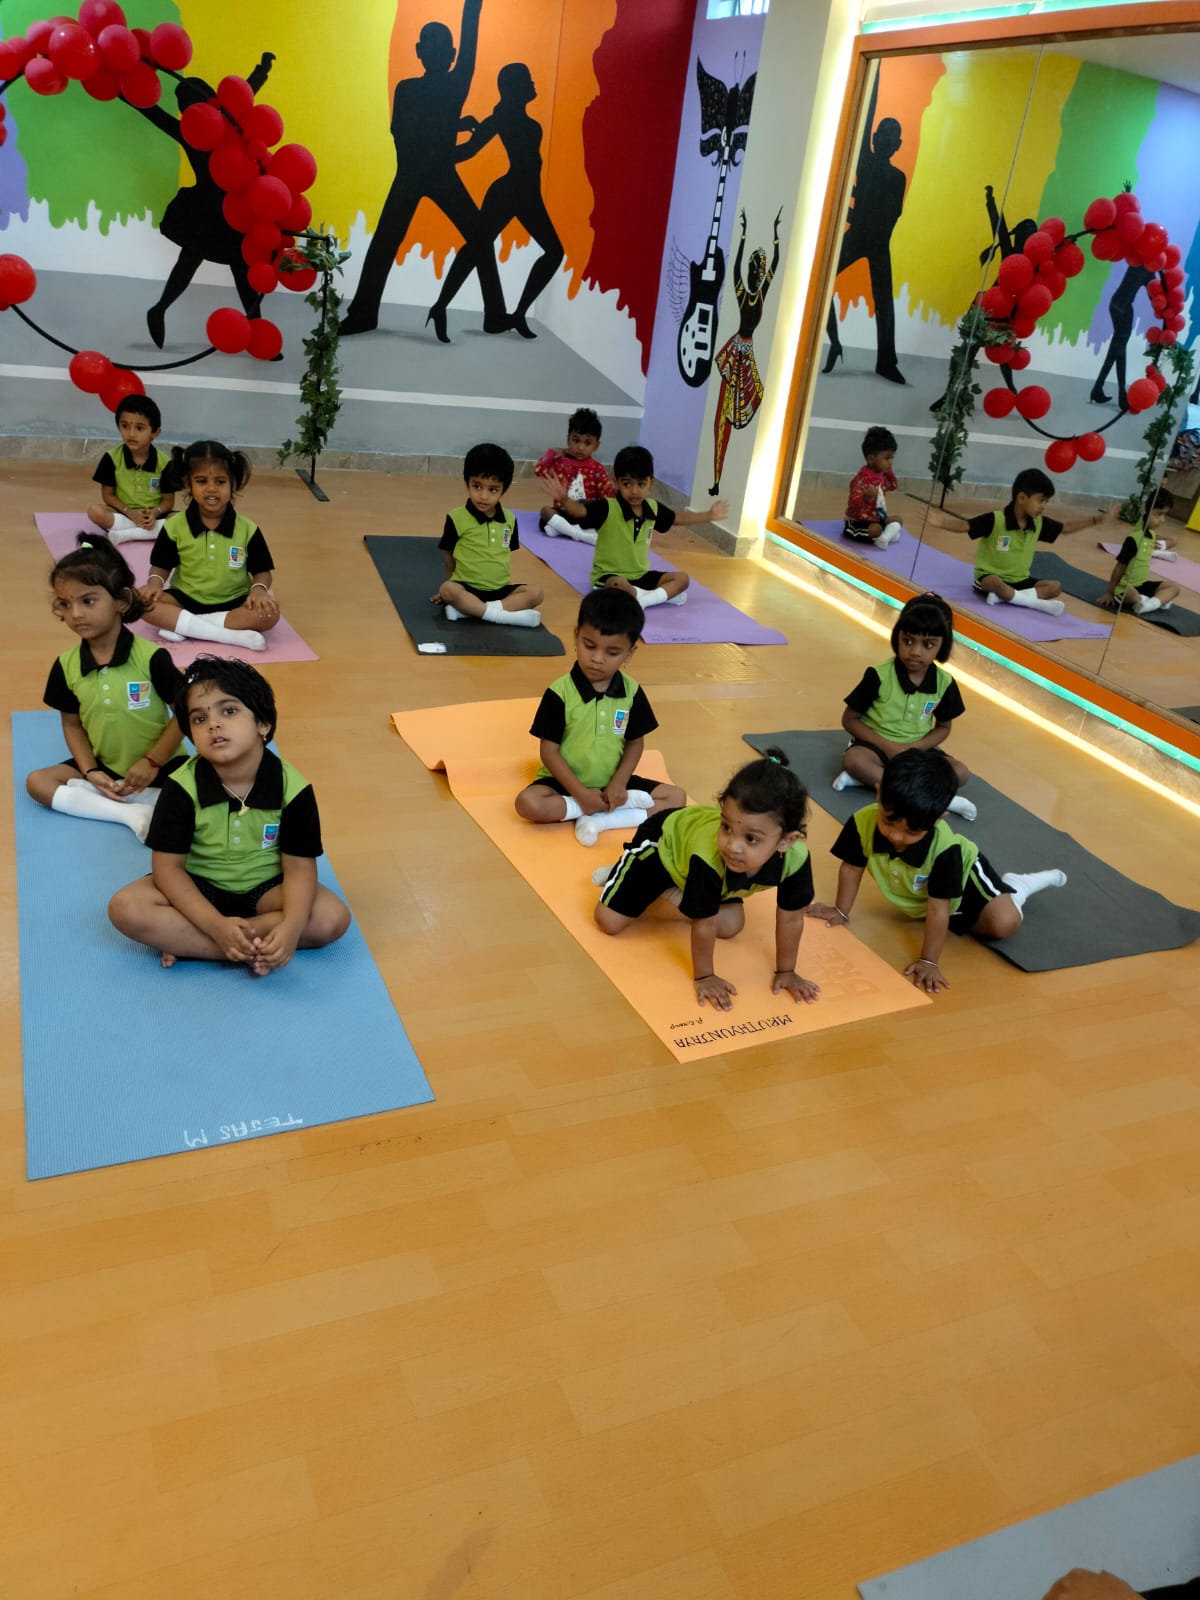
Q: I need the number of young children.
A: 11